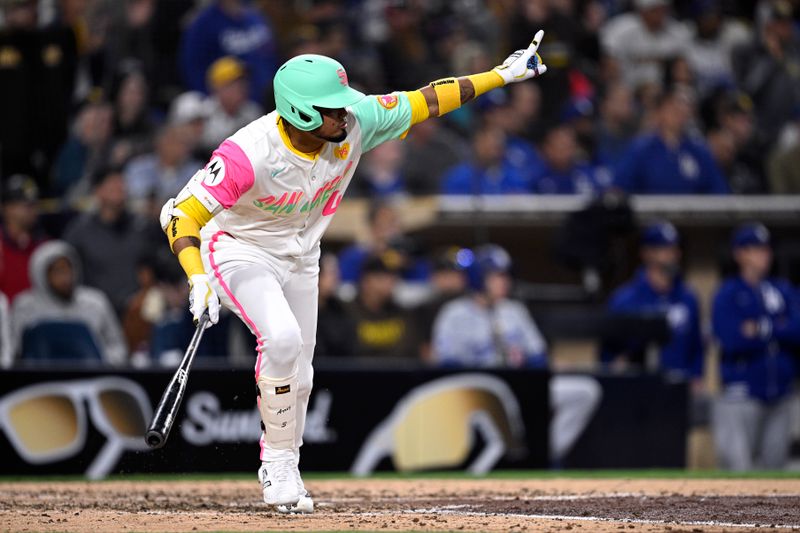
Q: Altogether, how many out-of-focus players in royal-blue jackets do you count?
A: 2